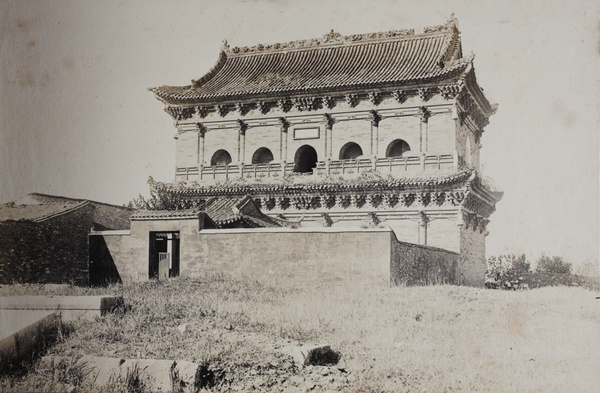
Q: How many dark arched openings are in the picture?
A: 5